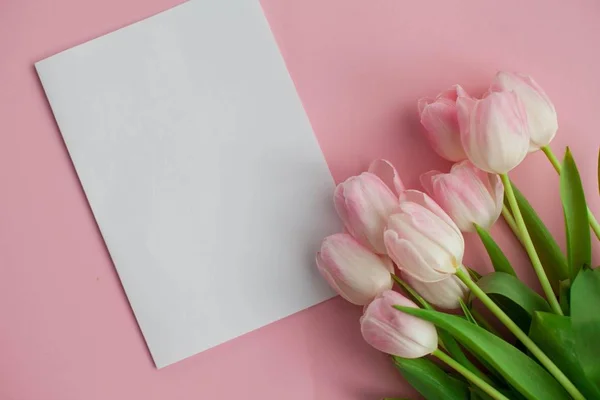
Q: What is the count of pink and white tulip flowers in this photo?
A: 9